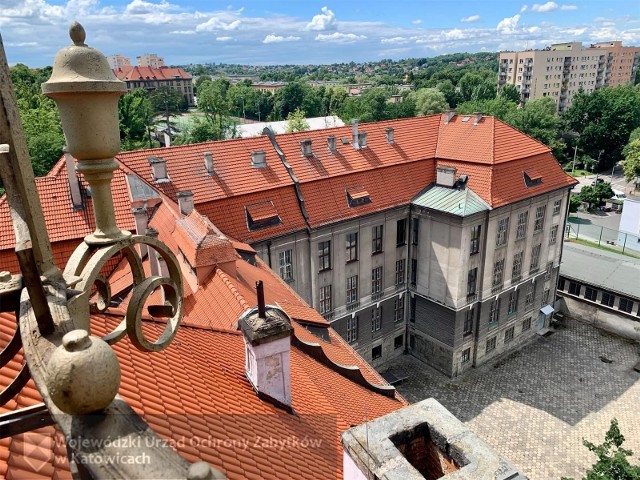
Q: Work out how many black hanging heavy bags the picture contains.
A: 0